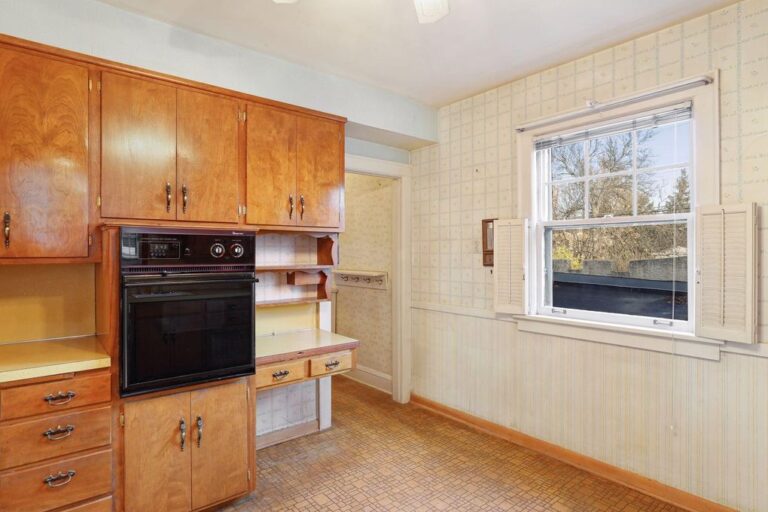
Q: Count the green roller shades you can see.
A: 0